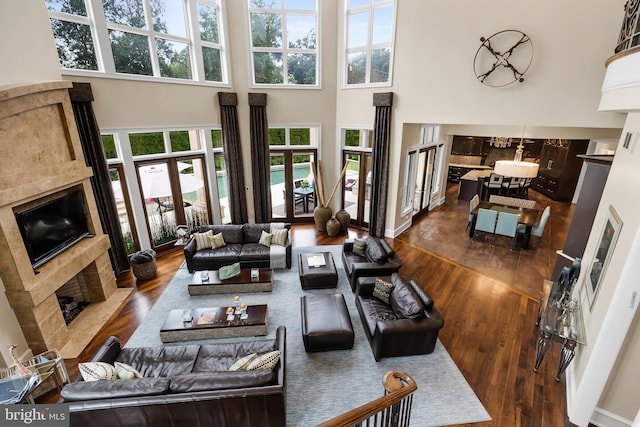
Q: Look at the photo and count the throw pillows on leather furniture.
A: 10